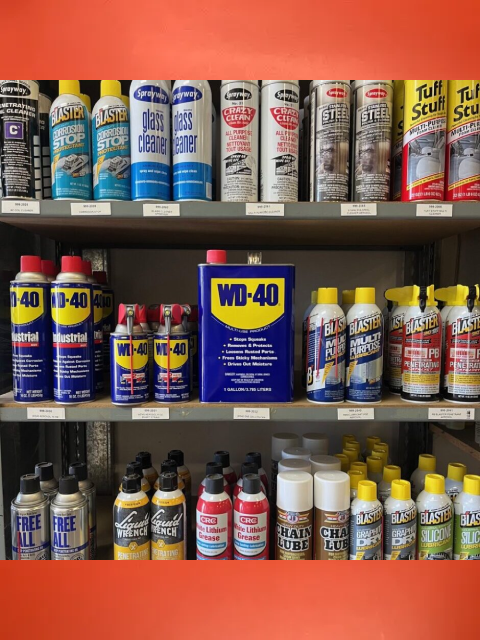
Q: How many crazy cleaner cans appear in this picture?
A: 2